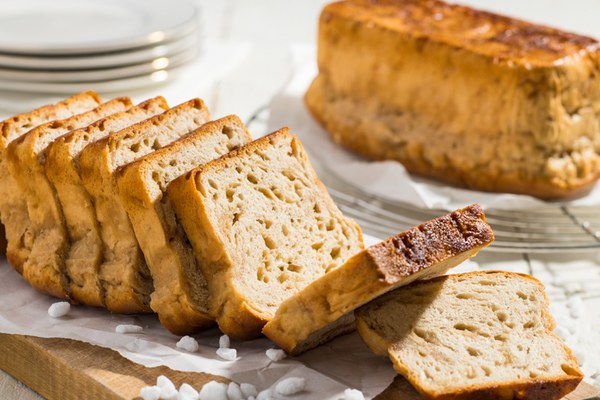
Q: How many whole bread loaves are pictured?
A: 1